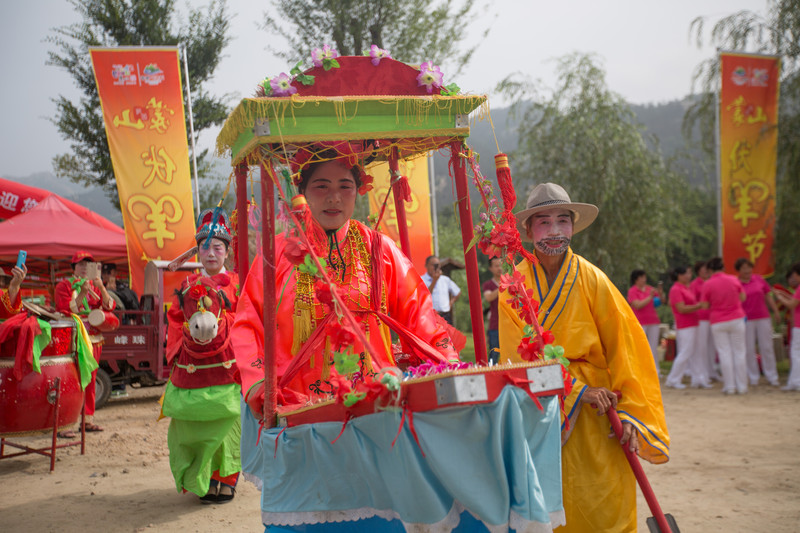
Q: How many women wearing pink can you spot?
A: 6